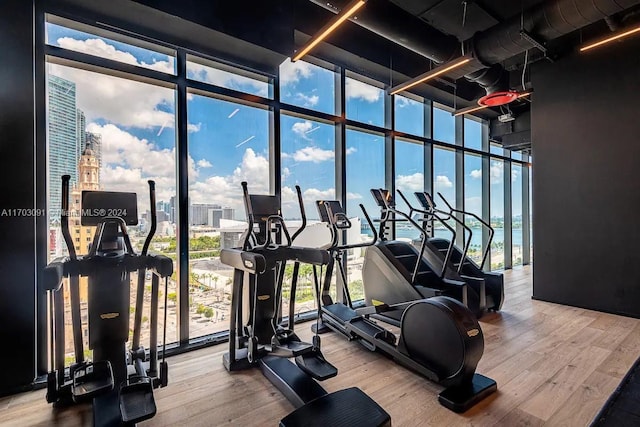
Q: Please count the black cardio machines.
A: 5